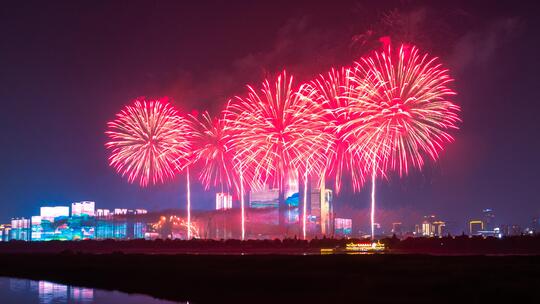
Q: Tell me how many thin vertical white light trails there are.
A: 4